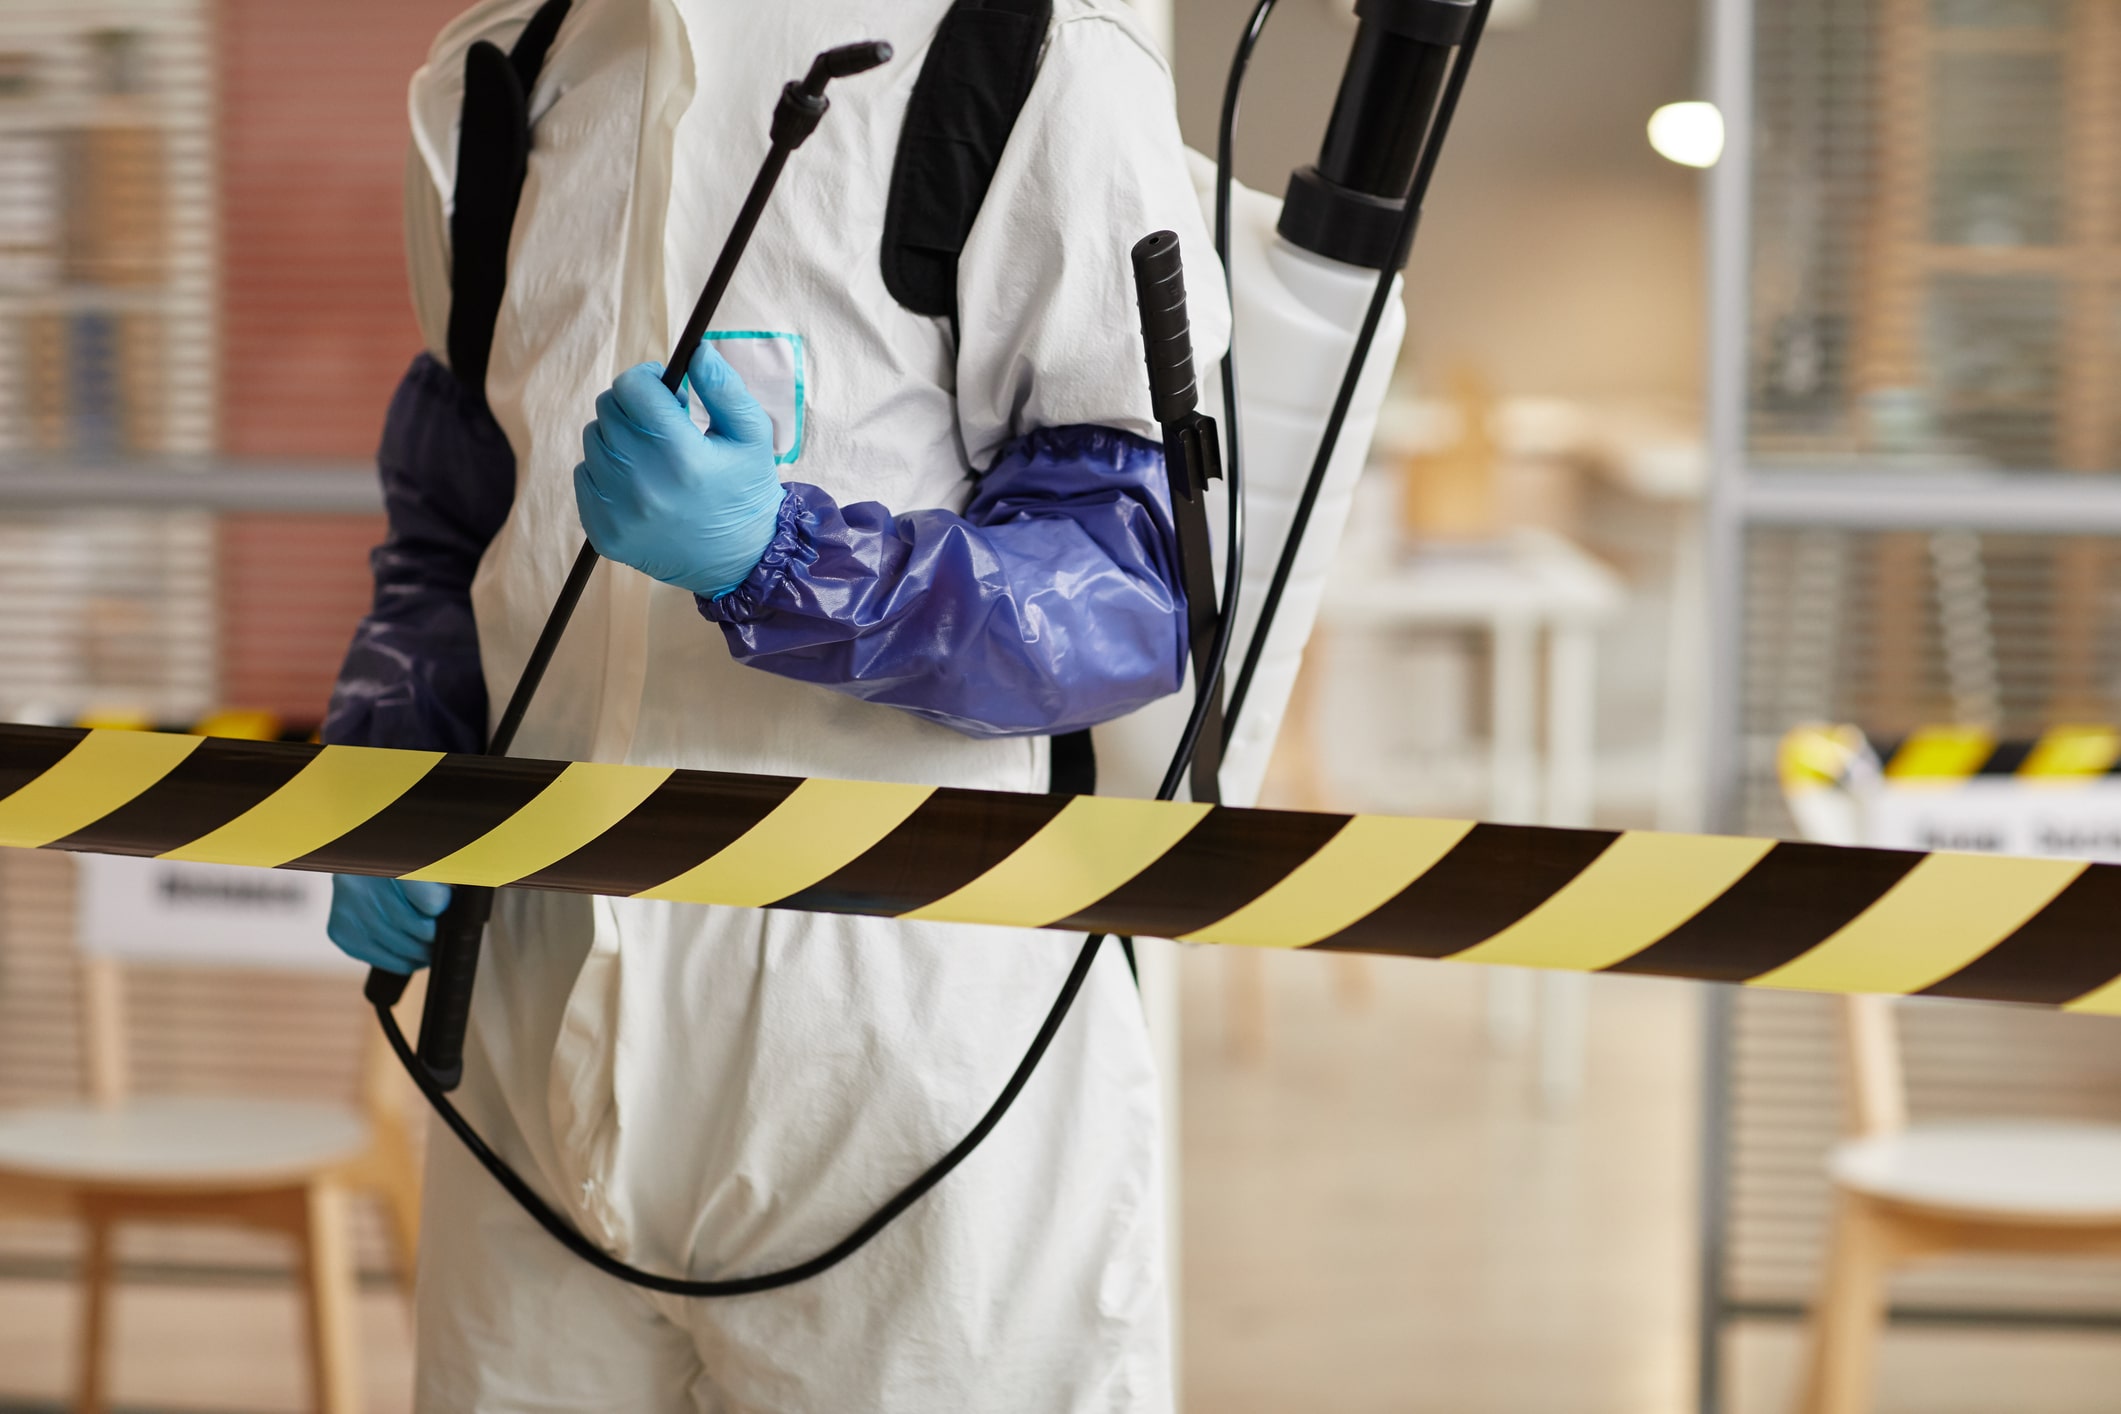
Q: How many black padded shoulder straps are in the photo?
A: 2